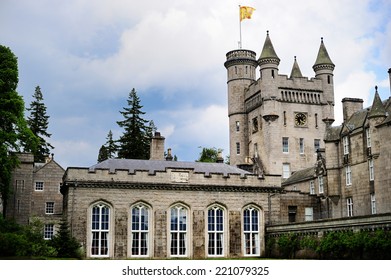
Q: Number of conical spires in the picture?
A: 4